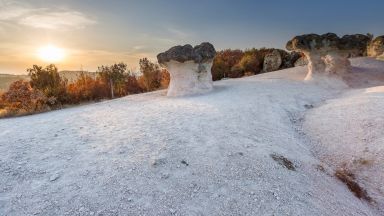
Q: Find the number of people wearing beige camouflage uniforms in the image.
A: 0